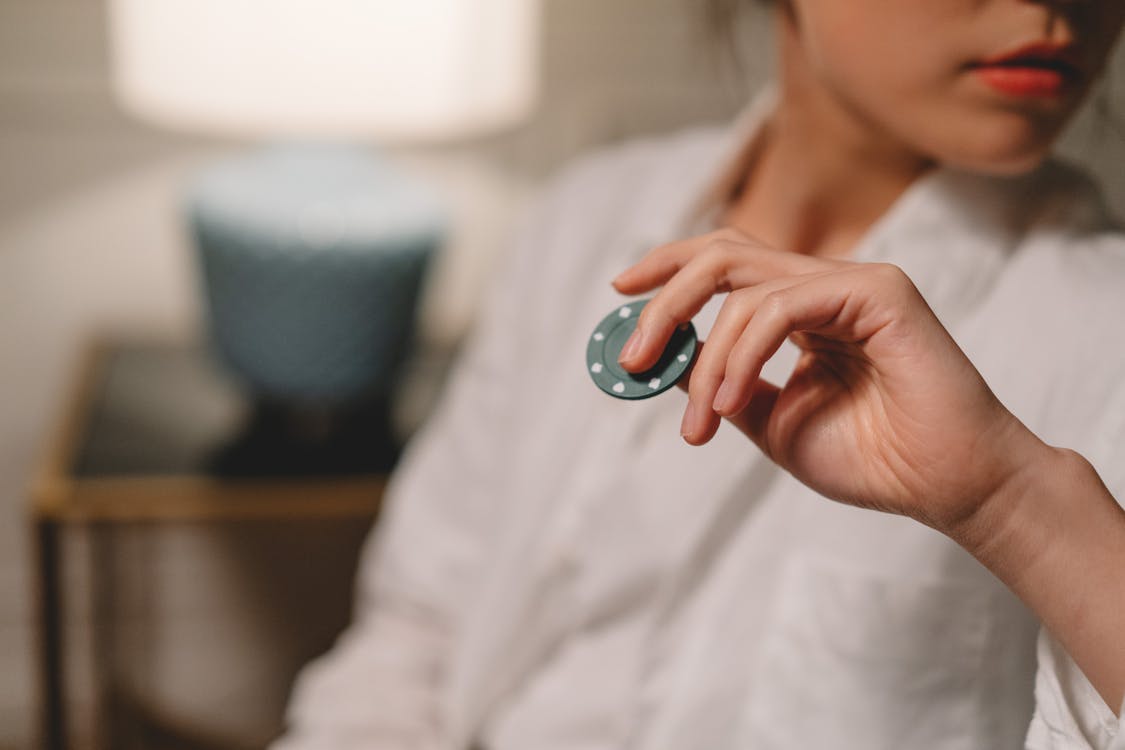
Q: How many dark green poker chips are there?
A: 1